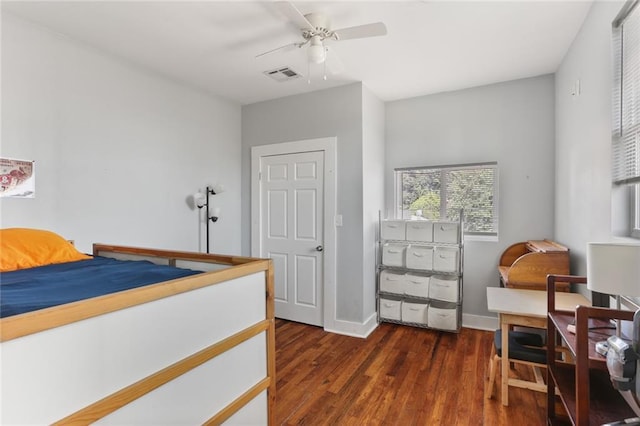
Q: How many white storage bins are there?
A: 12